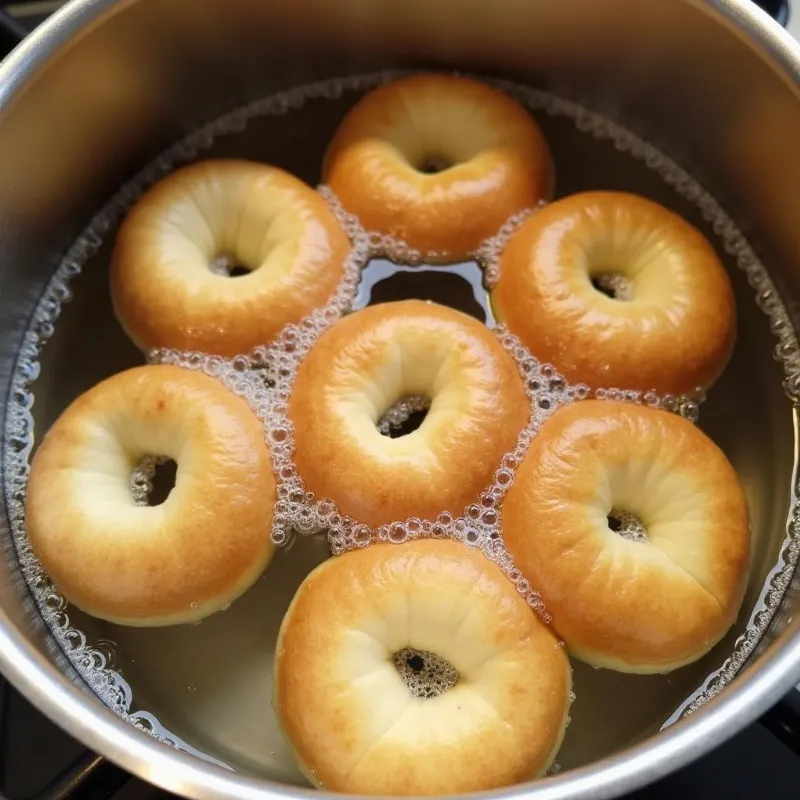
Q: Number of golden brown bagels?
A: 7